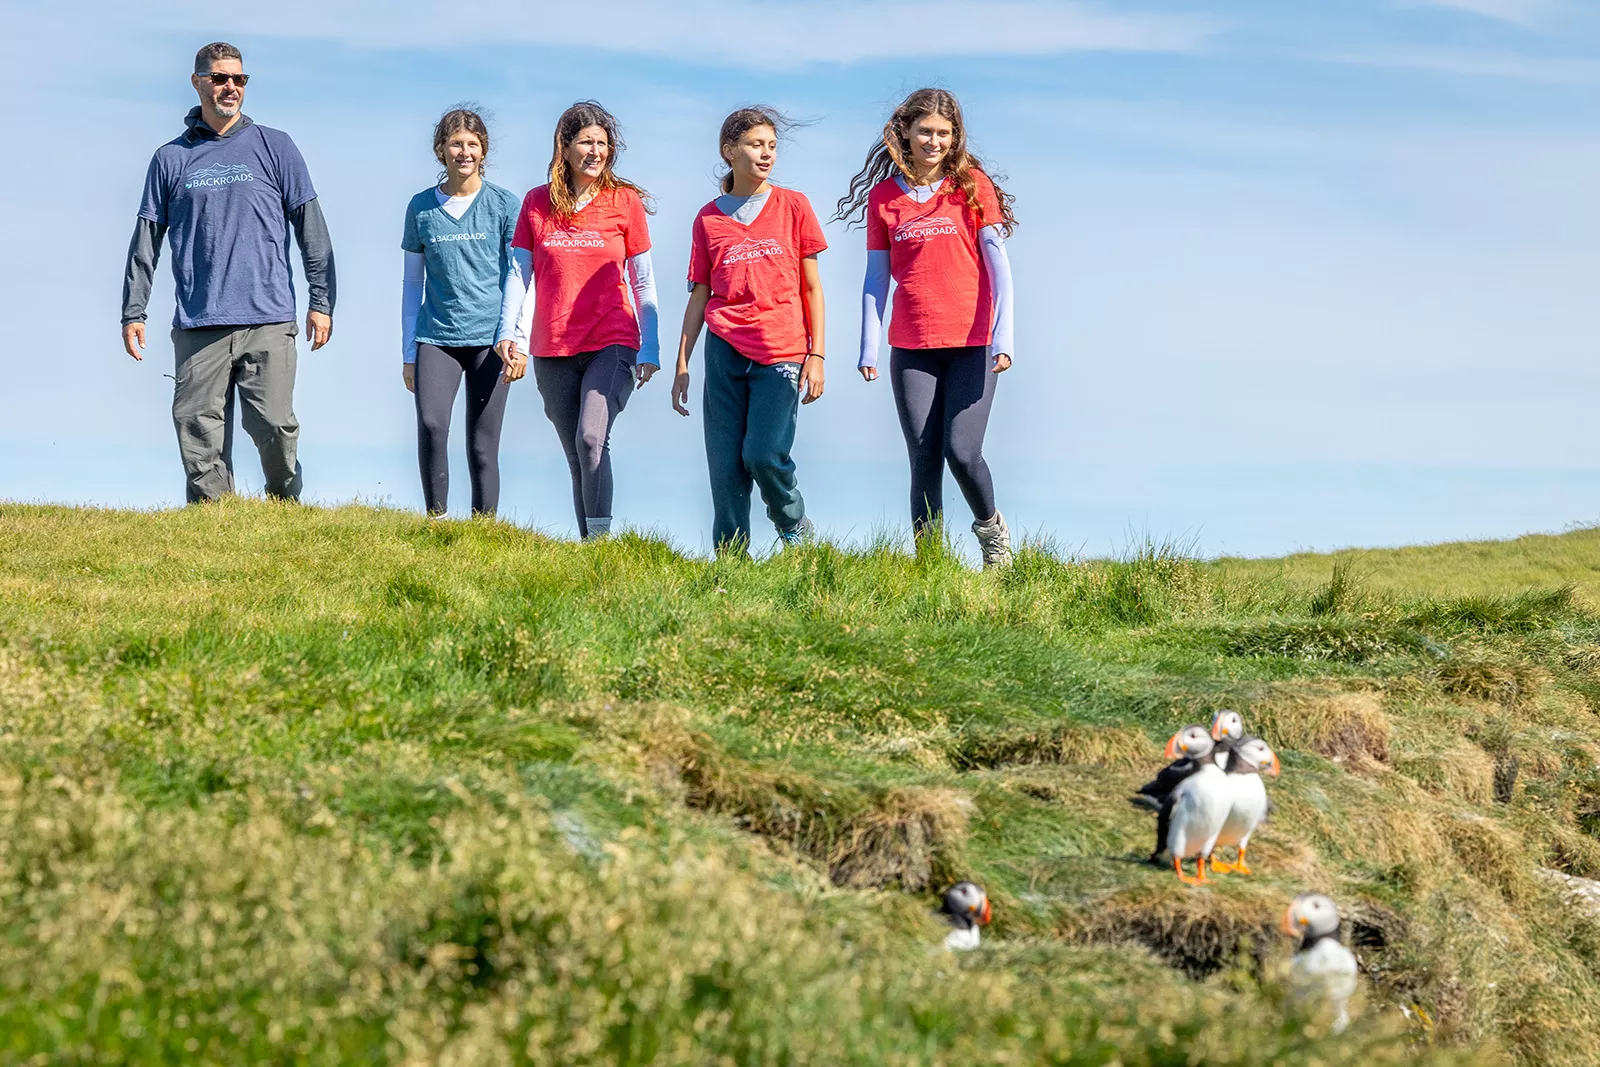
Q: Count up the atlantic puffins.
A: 5